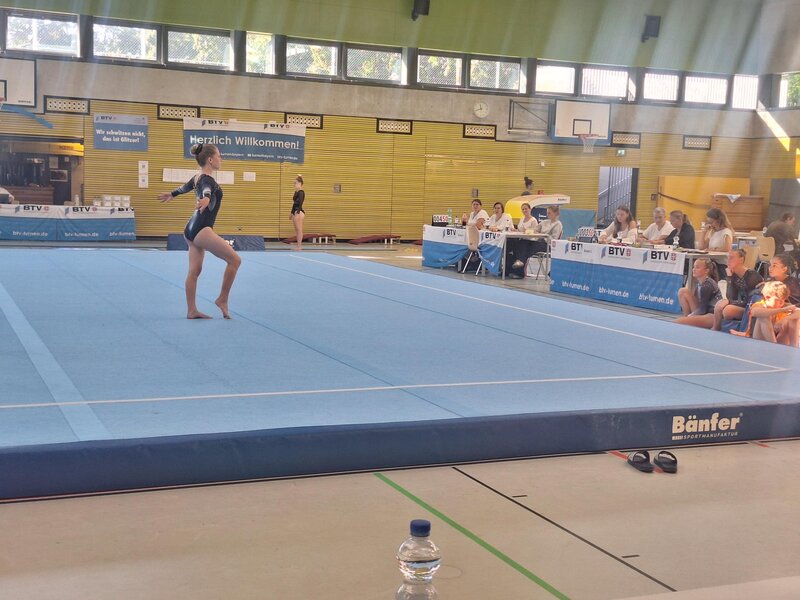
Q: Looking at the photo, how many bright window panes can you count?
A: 14